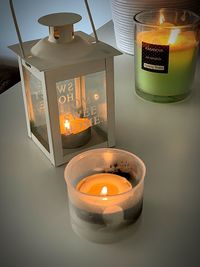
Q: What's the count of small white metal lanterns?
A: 1